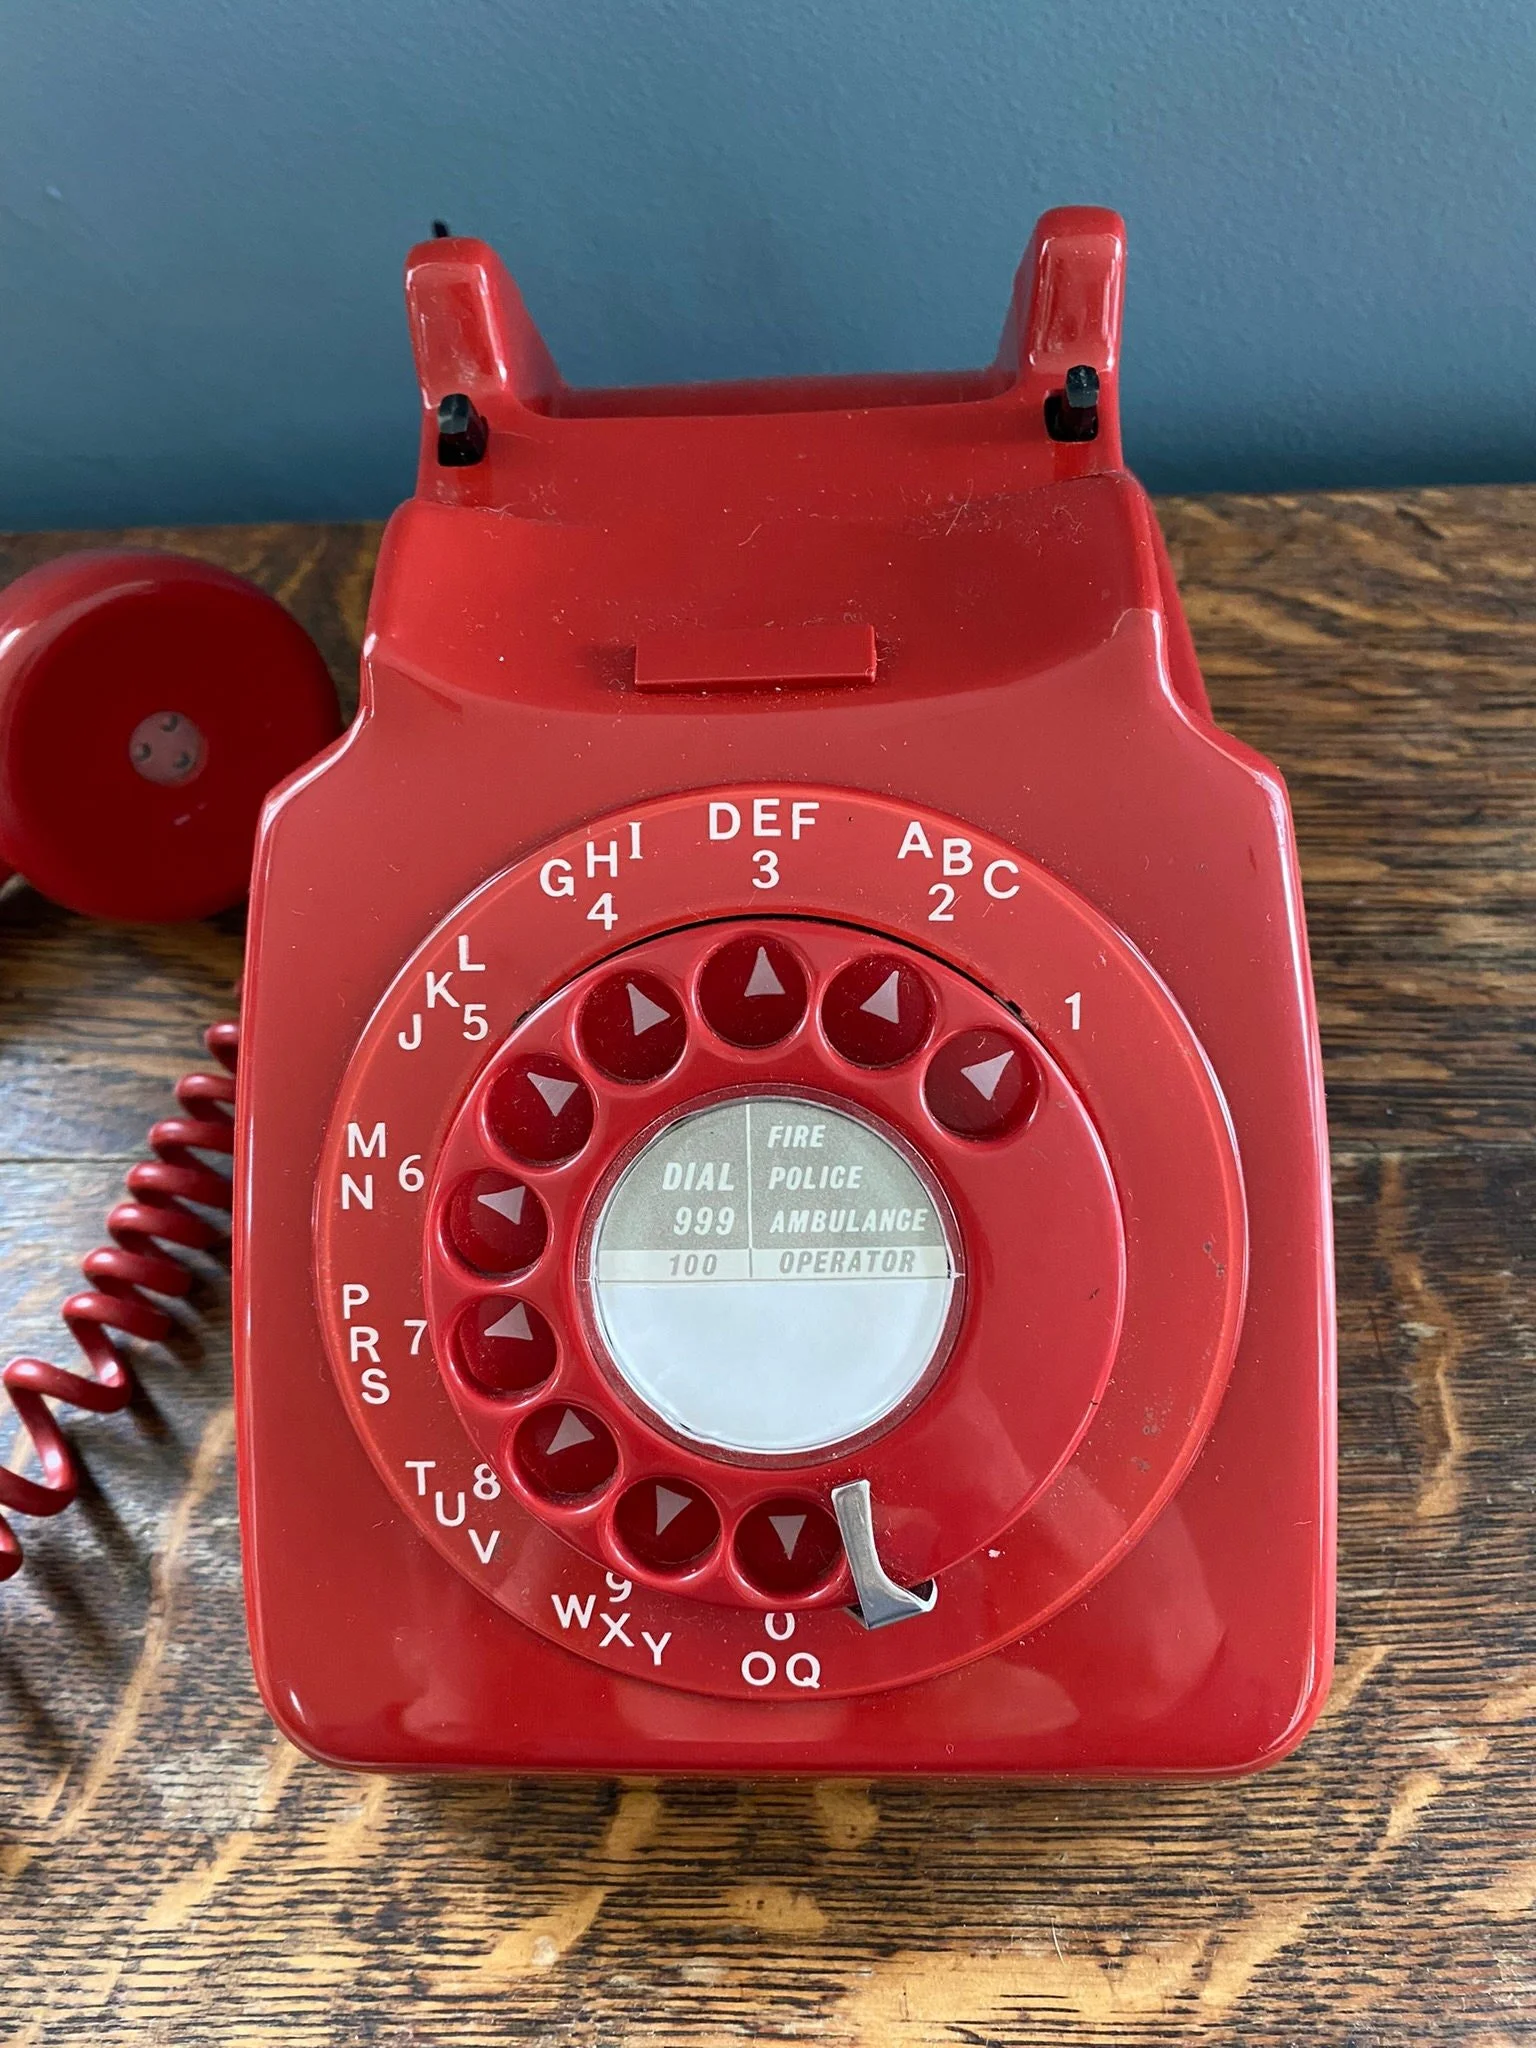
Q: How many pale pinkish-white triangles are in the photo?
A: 10